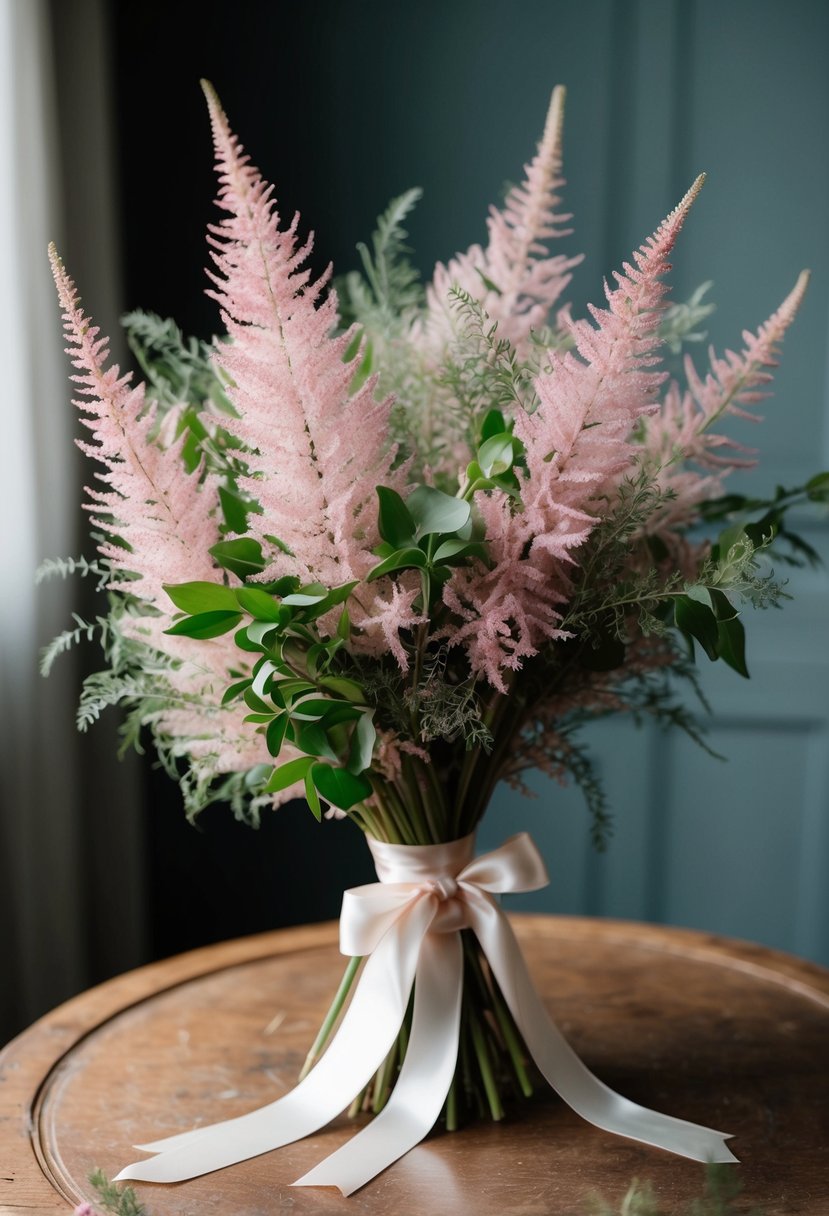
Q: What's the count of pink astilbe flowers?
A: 5